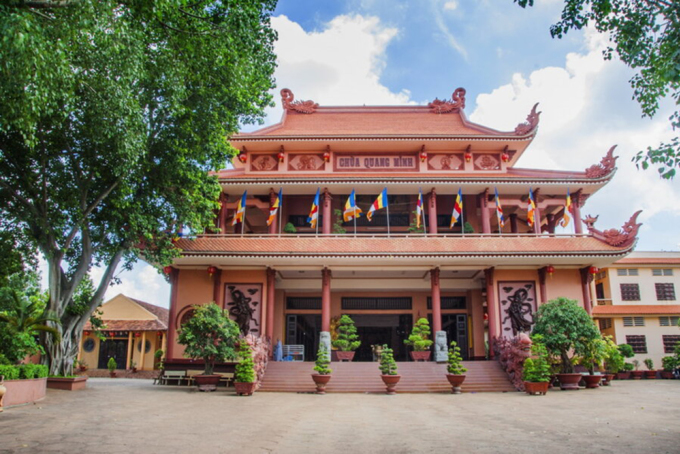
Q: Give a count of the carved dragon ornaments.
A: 5